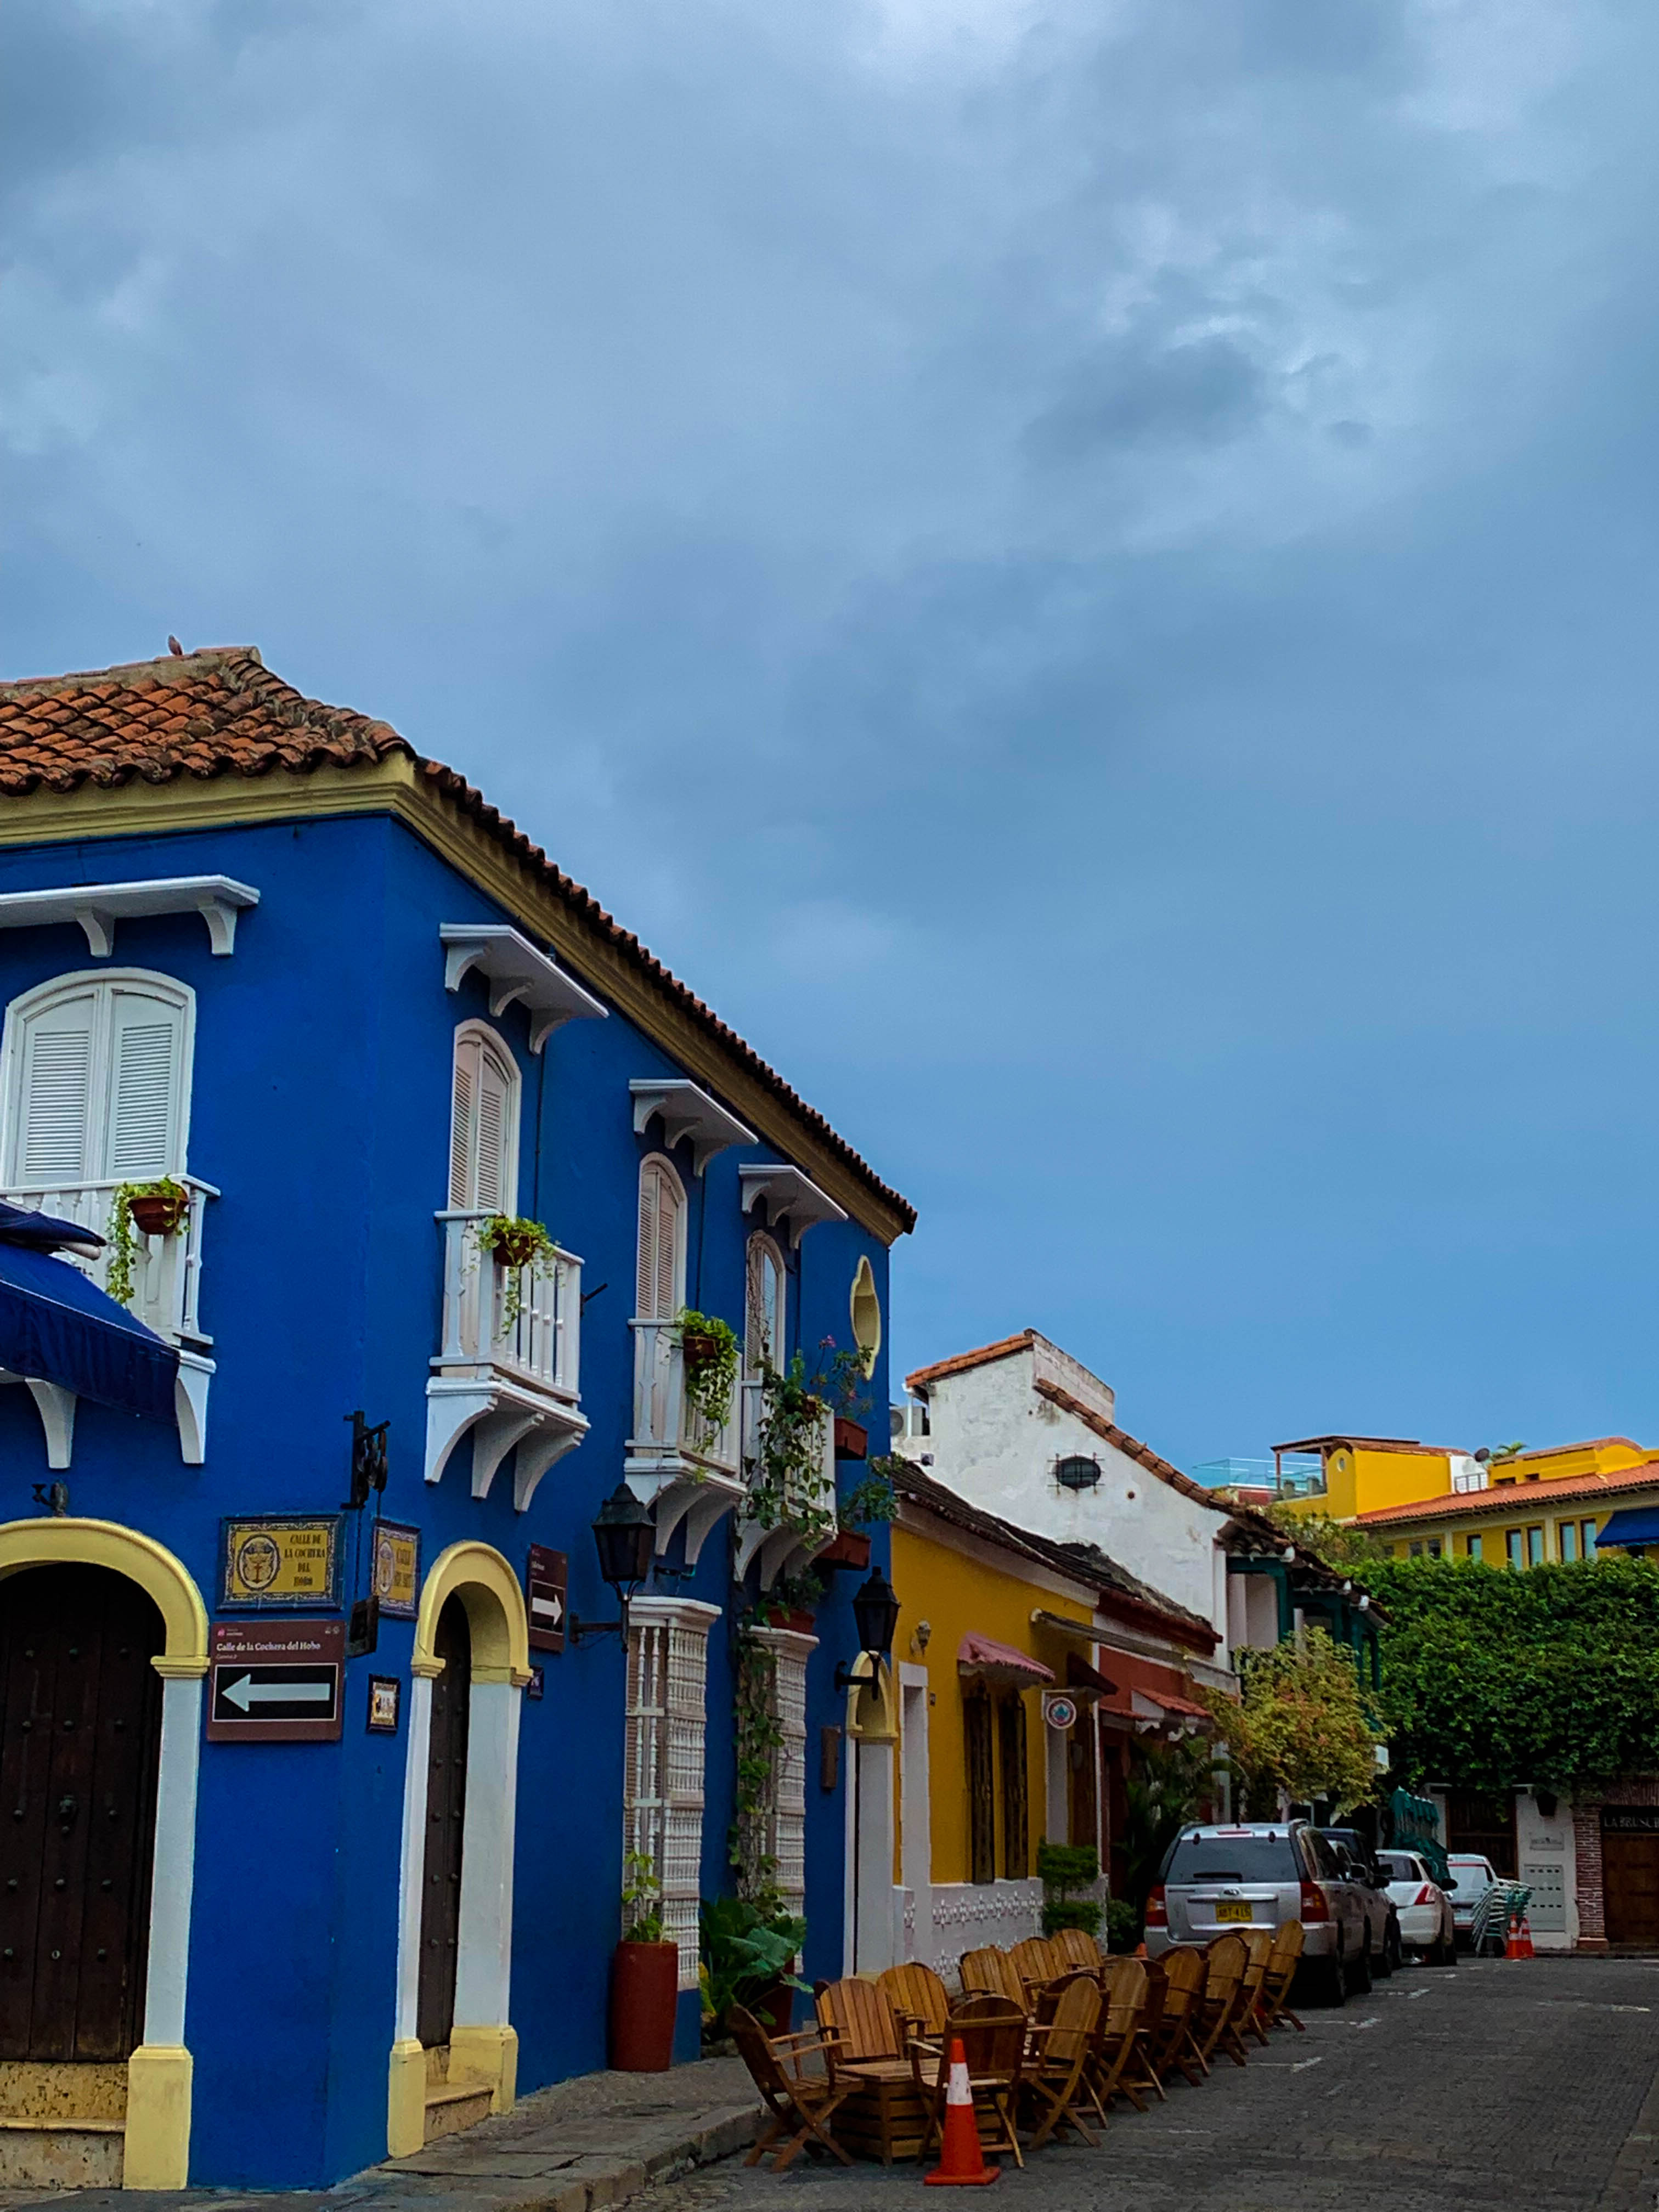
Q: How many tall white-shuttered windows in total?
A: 4